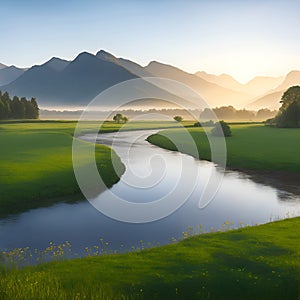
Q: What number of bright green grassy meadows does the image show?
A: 3